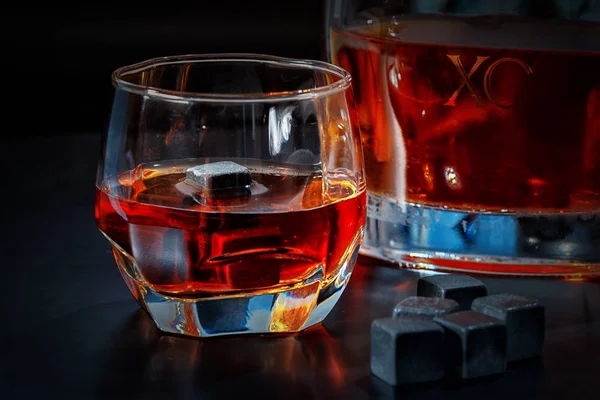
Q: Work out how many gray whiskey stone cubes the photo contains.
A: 6